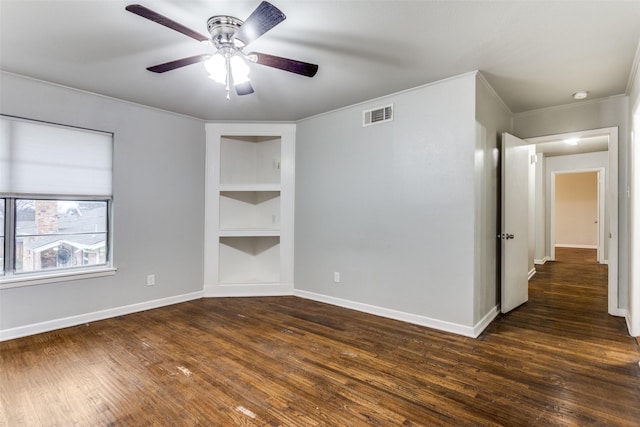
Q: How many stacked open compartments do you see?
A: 3